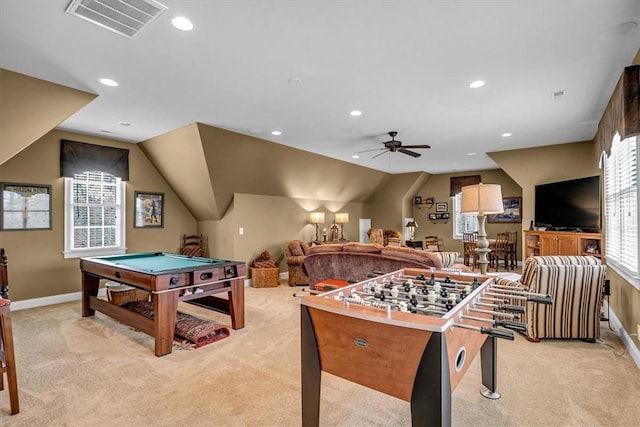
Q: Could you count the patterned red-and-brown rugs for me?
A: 1